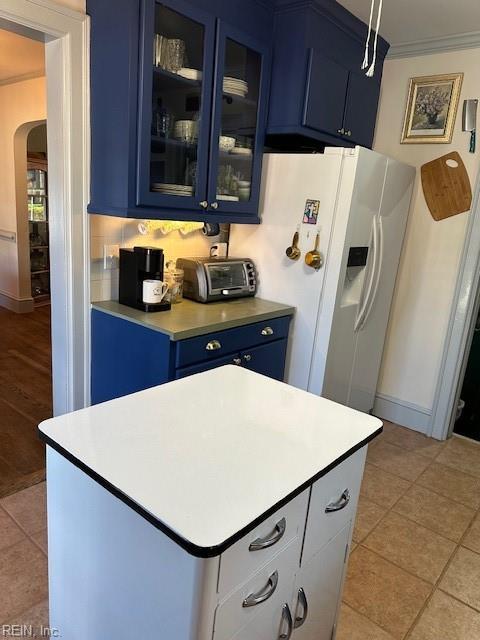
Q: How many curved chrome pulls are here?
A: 5